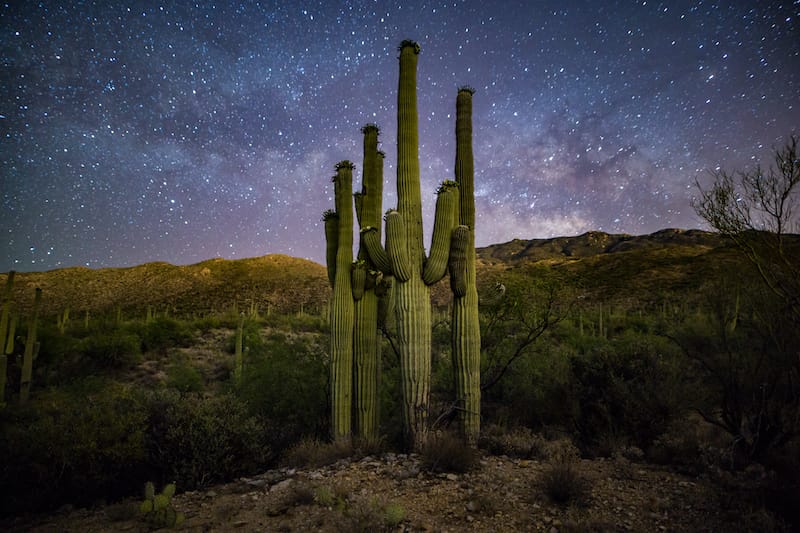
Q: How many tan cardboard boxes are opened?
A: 0